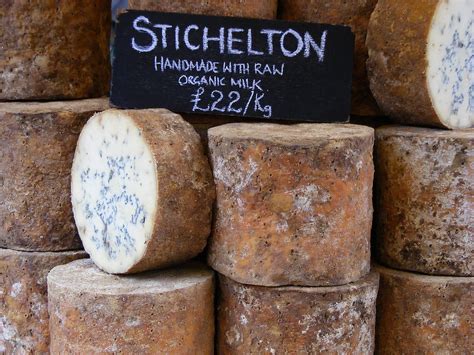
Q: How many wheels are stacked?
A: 12